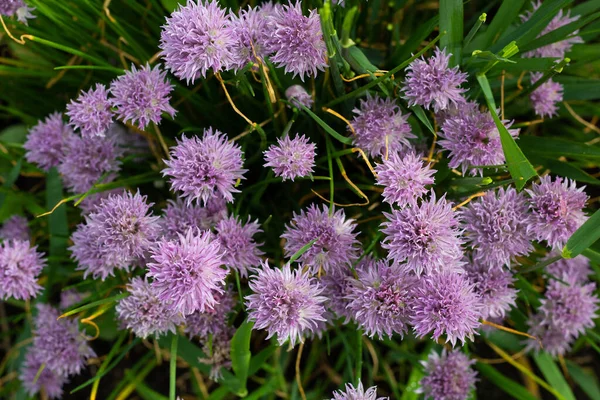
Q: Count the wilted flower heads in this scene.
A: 1